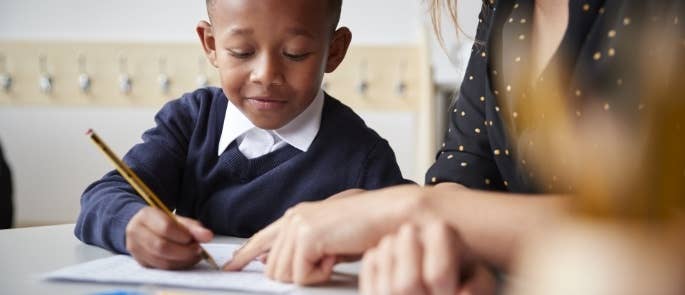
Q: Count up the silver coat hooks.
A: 8